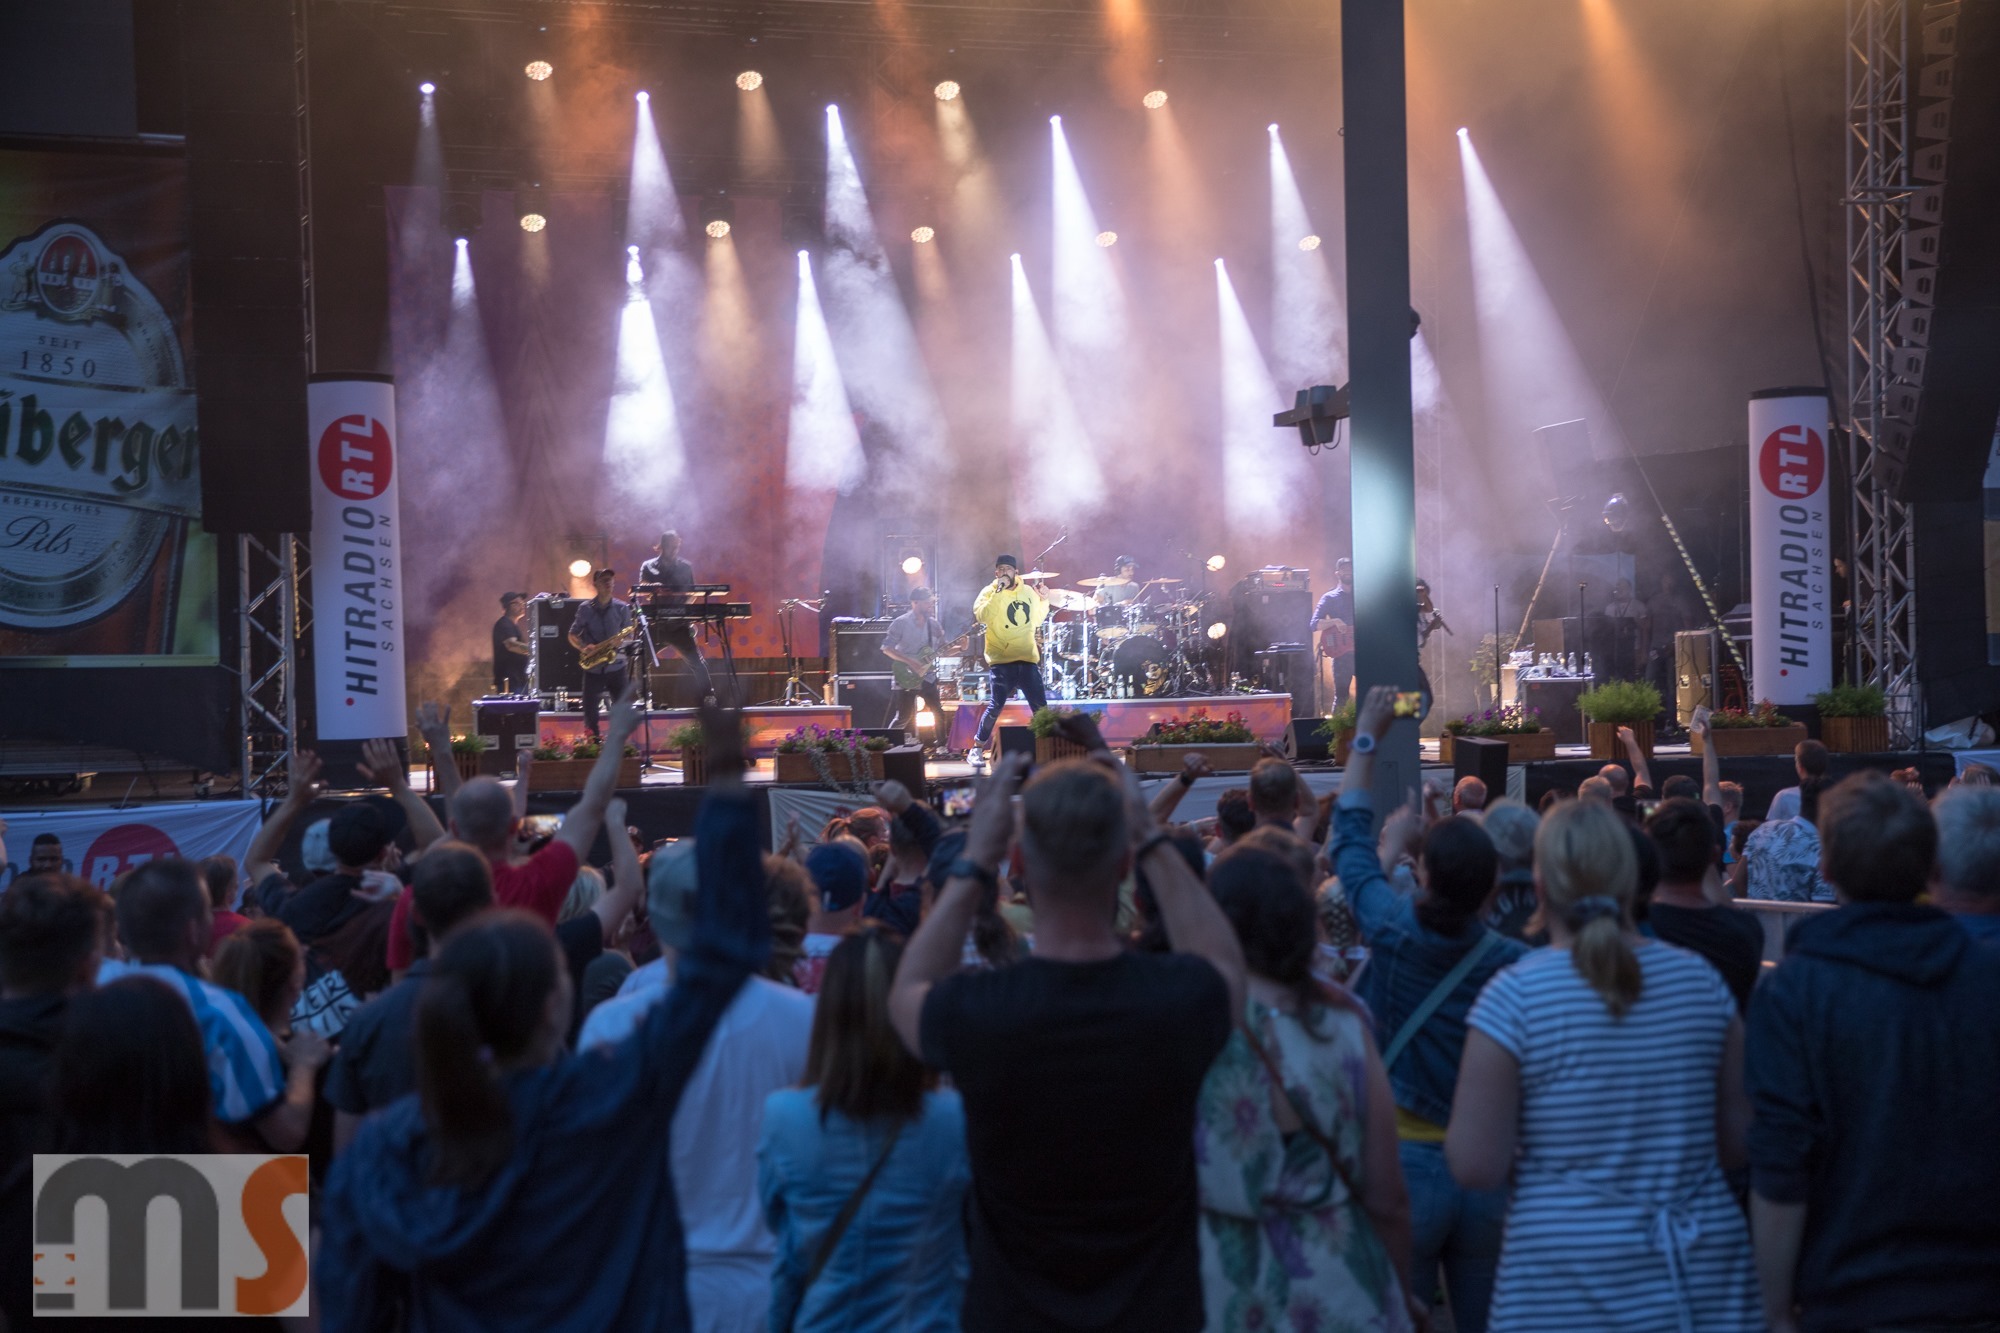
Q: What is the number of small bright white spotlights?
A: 11